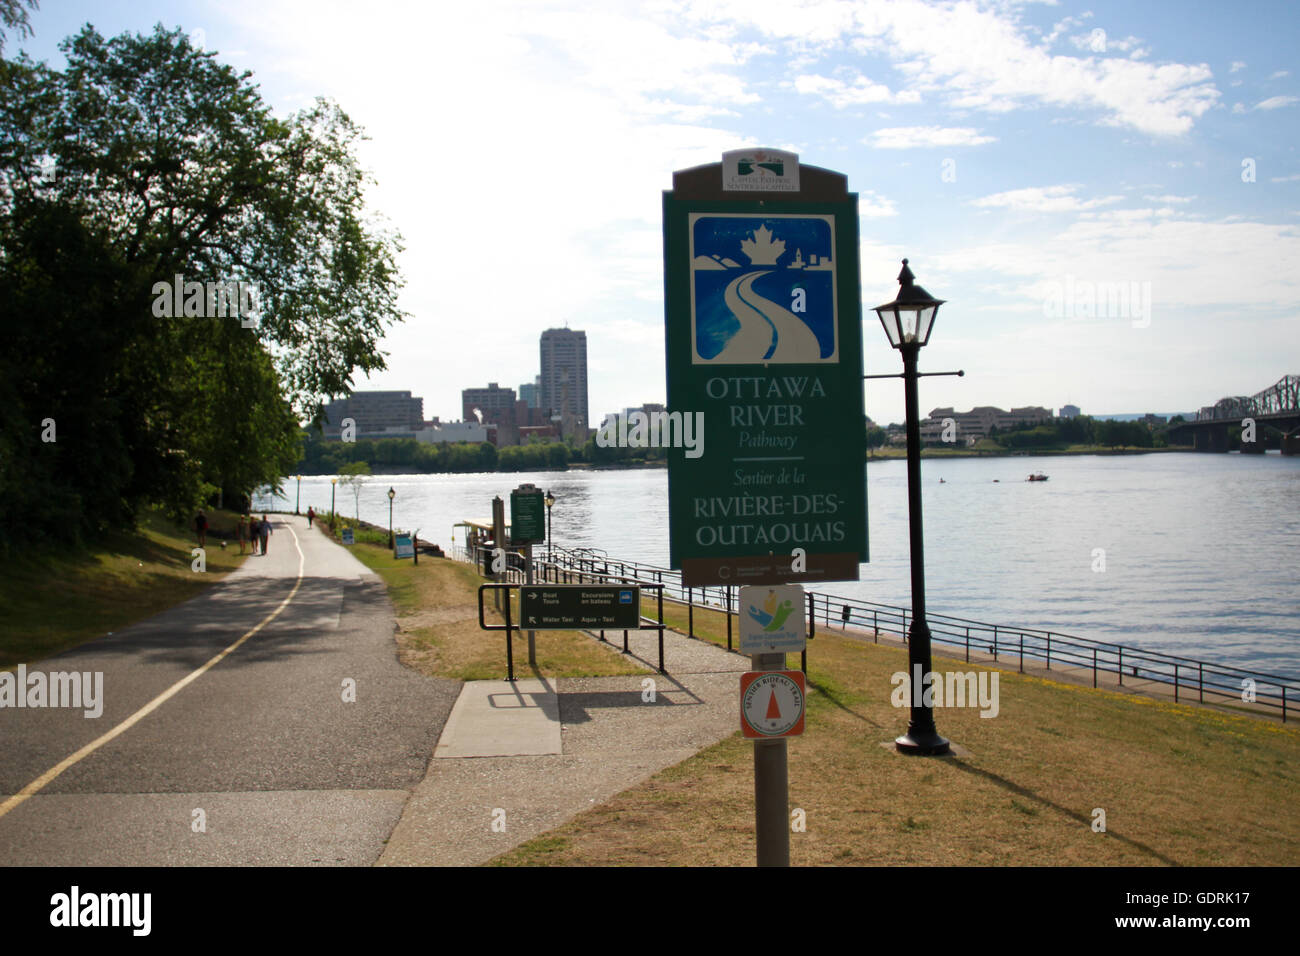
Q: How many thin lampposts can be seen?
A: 5